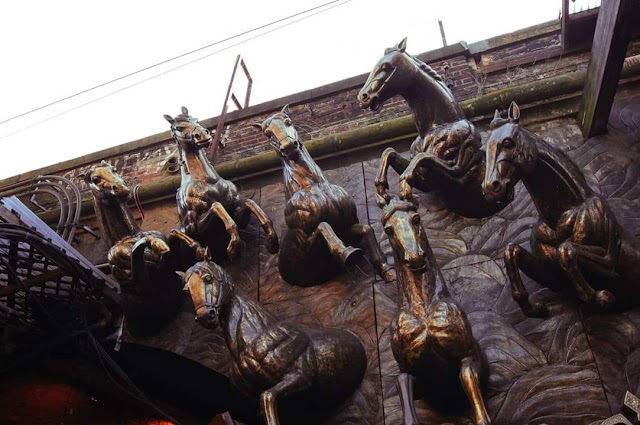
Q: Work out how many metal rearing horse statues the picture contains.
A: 7